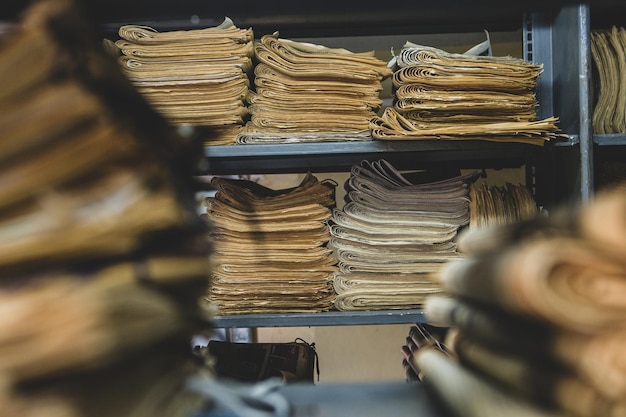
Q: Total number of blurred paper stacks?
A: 2